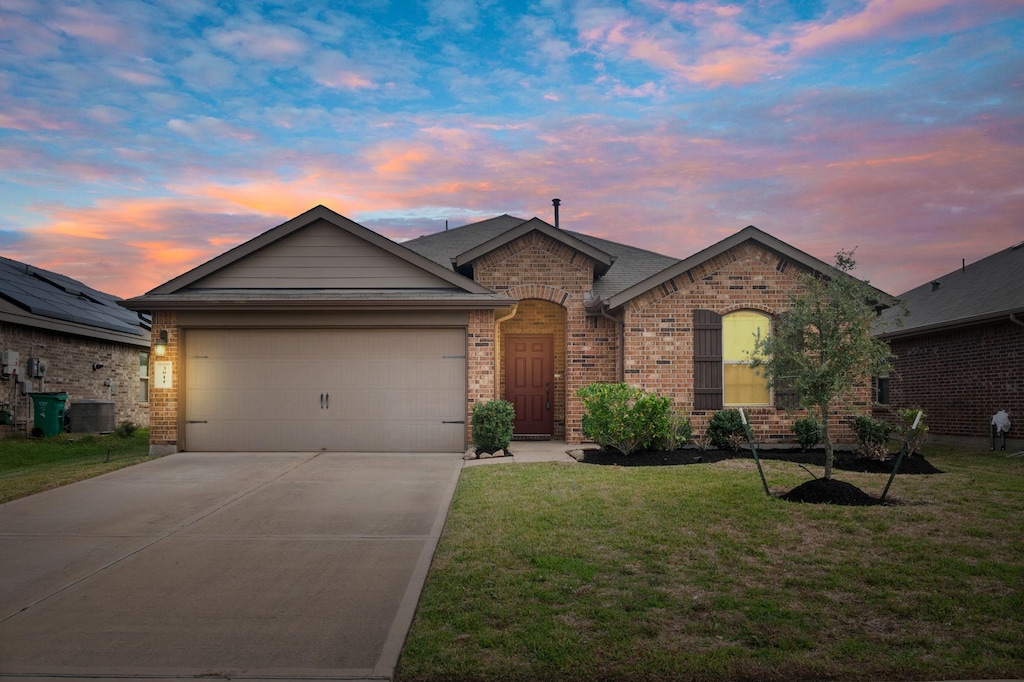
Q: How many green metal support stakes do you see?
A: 2